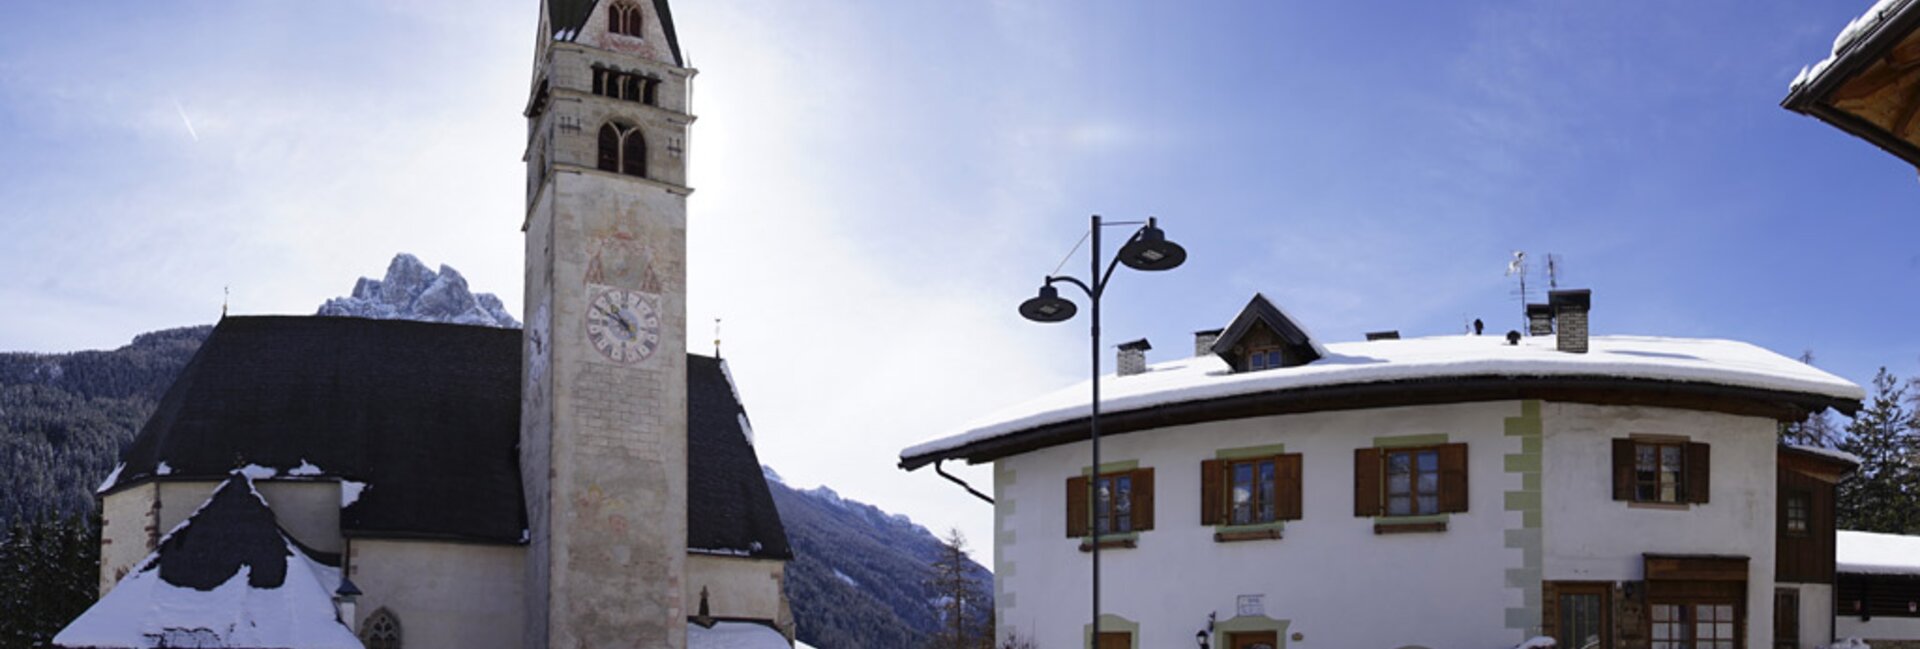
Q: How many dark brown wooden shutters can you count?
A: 8